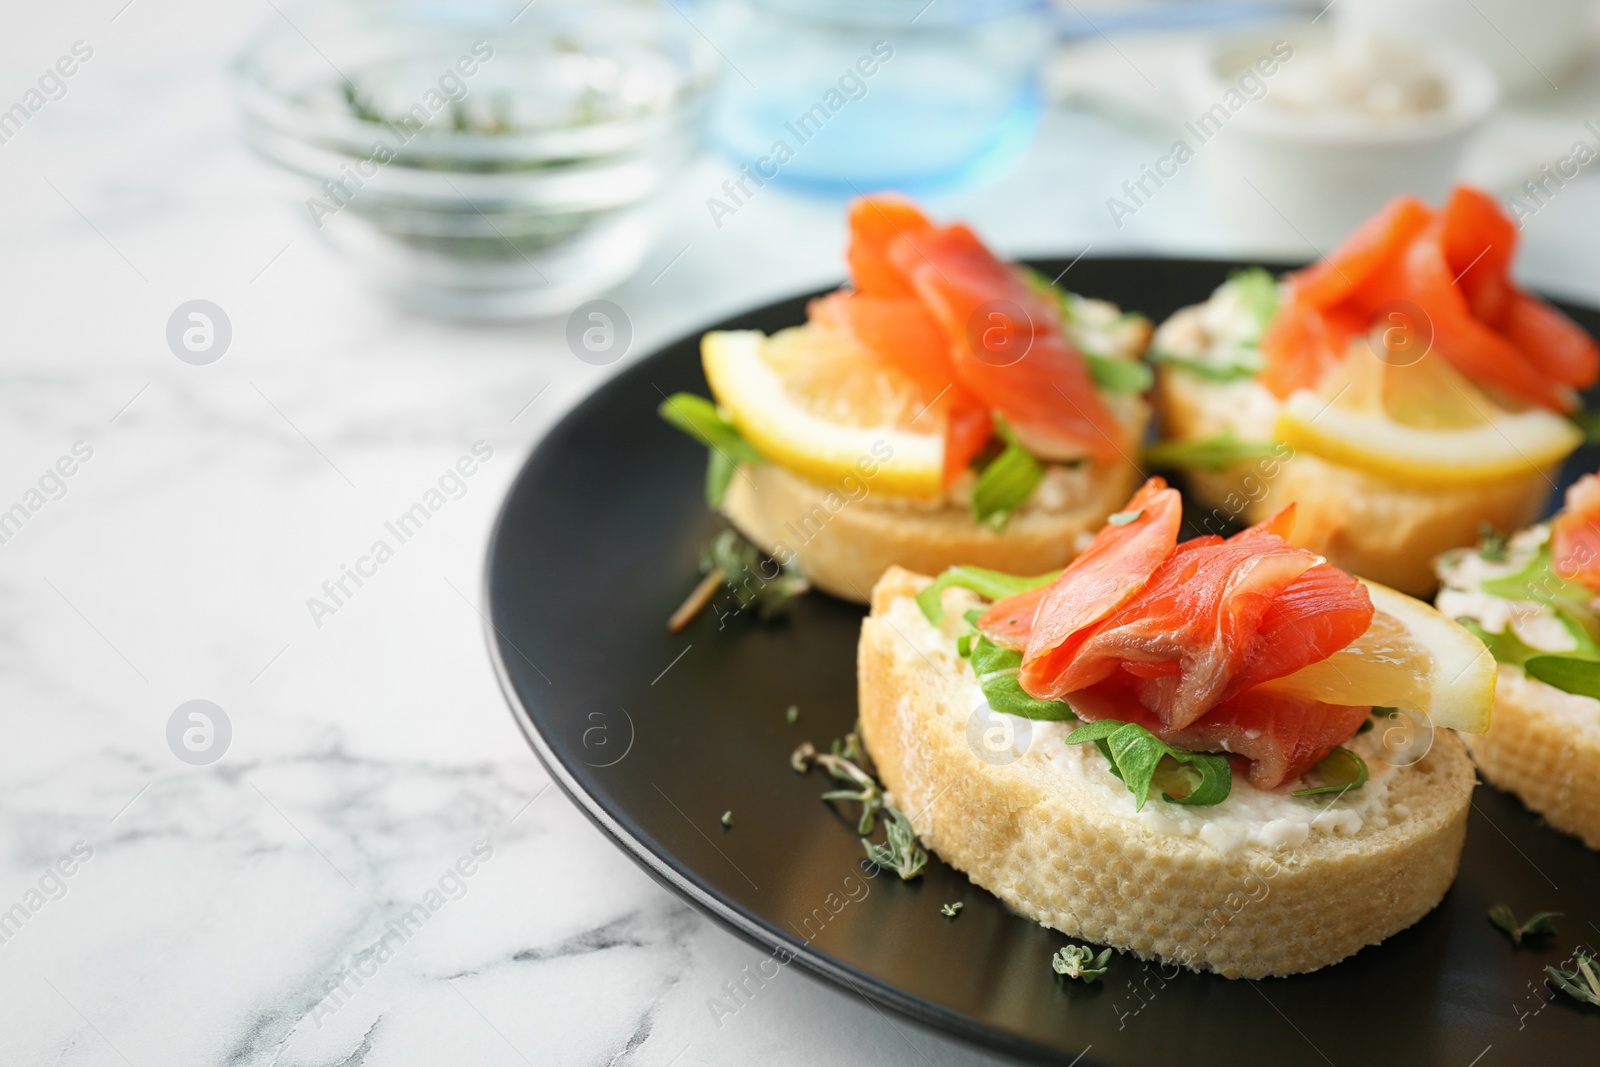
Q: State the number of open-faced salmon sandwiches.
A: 4